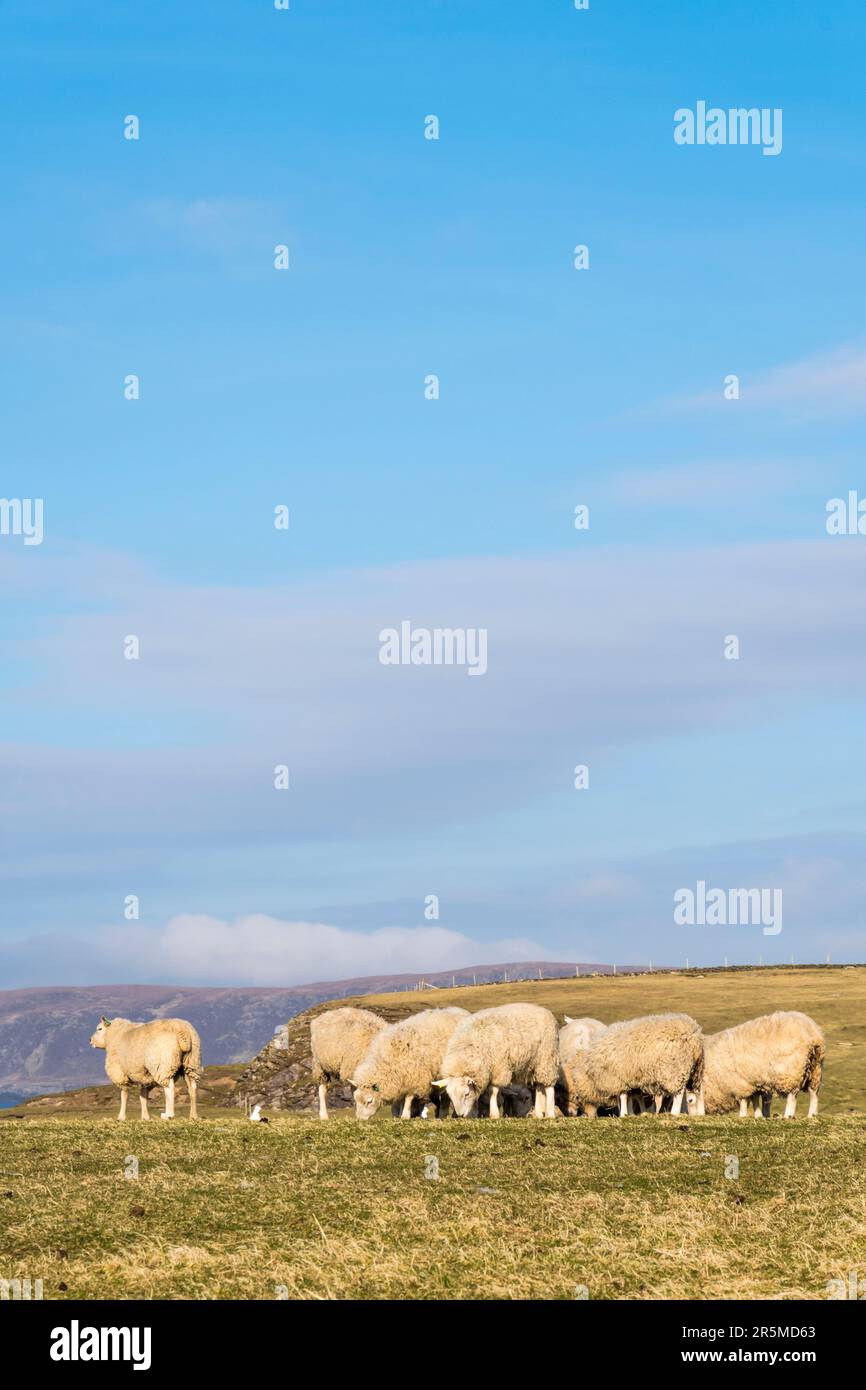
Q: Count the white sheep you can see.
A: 7